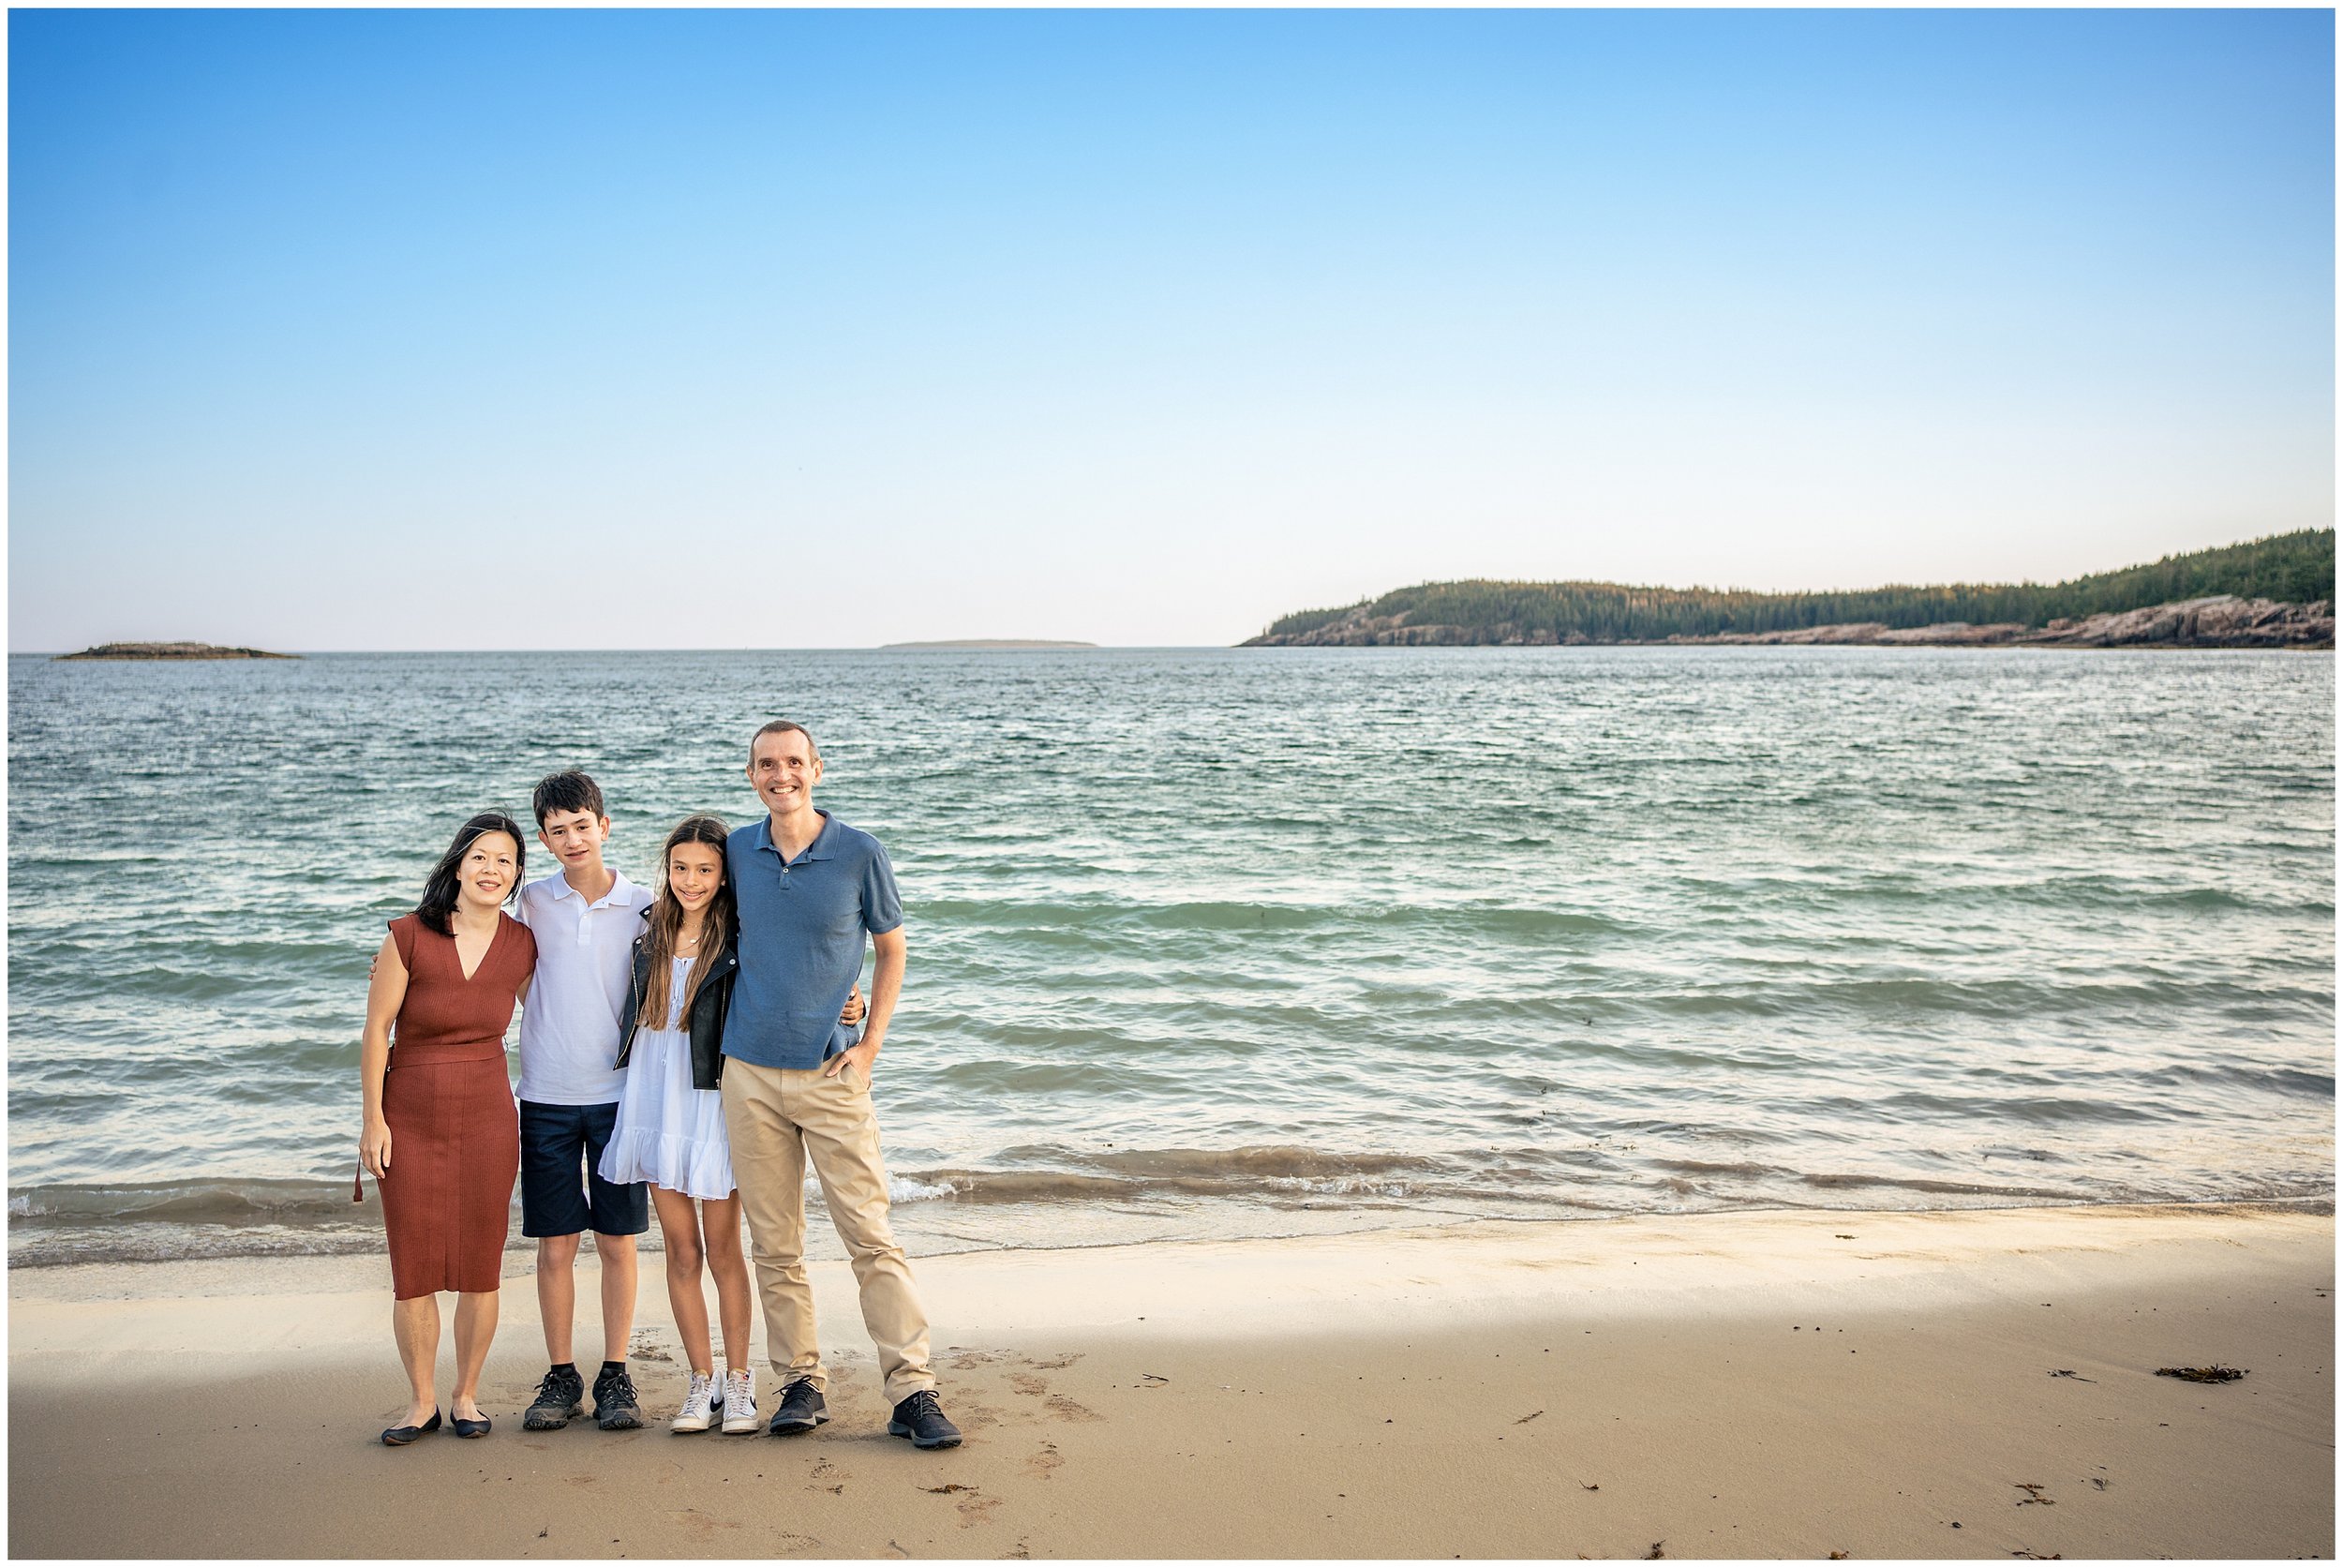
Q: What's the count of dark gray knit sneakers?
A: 2